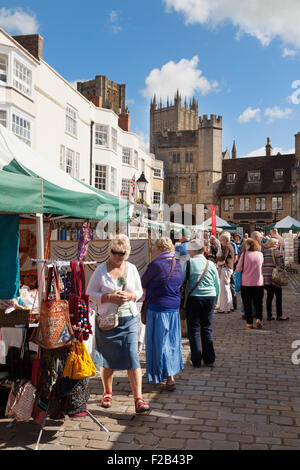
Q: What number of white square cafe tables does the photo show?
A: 0